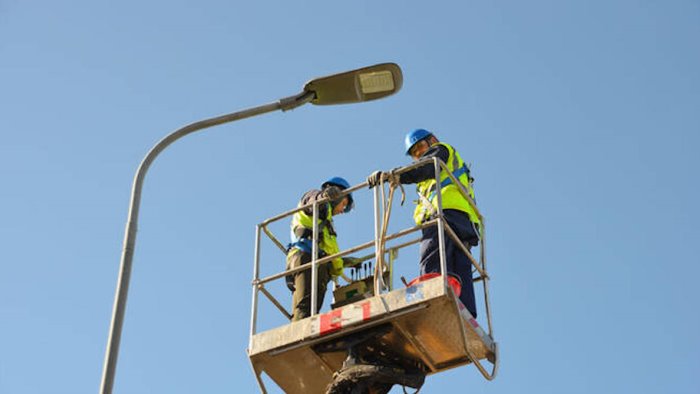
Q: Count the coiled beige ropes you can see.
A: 1